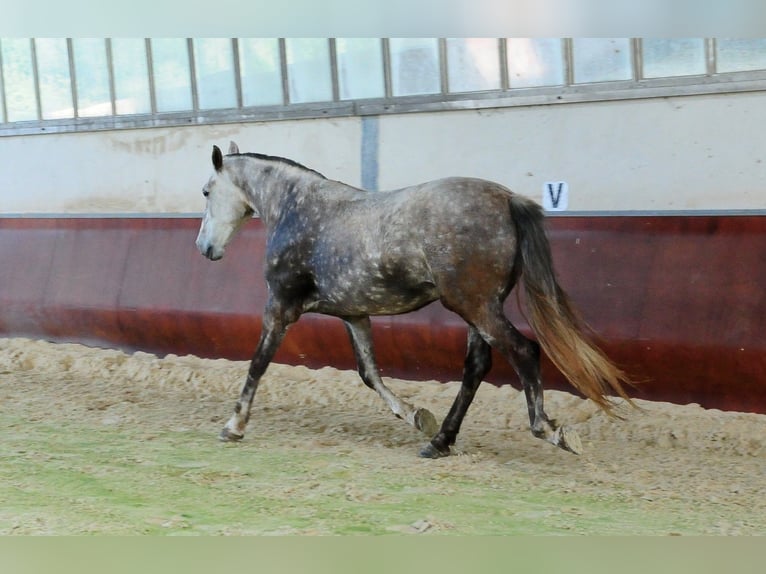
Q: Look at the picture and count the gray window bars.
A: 15